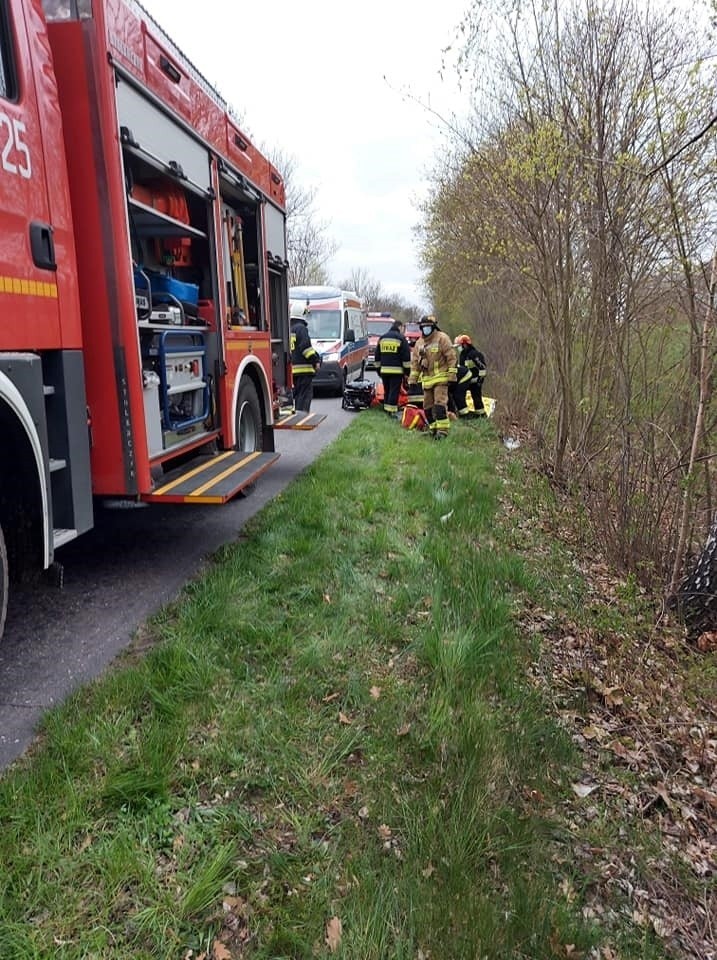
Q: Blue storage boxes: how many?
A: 1